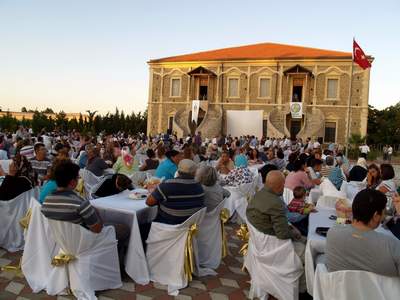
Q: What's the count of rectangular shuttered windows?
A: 4